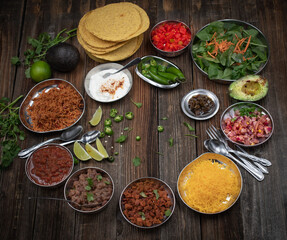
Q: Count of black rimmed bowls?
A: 0